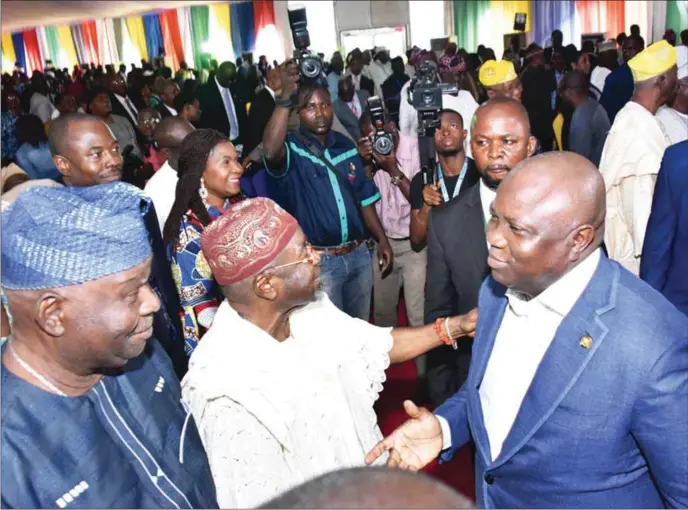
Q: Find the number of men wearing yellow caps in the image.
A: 2